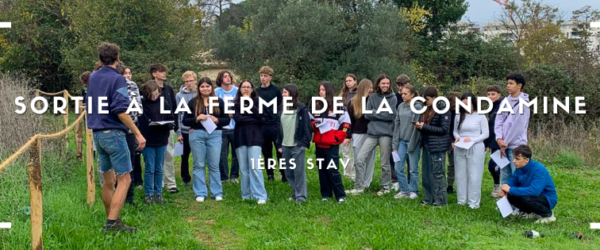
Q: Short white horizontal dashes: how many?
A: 4